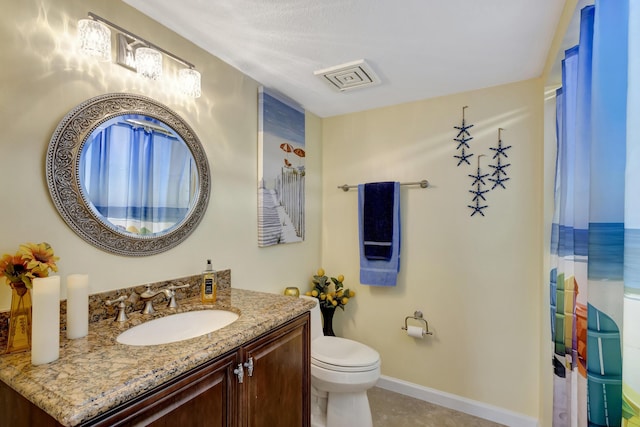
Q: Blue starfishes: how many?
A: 9